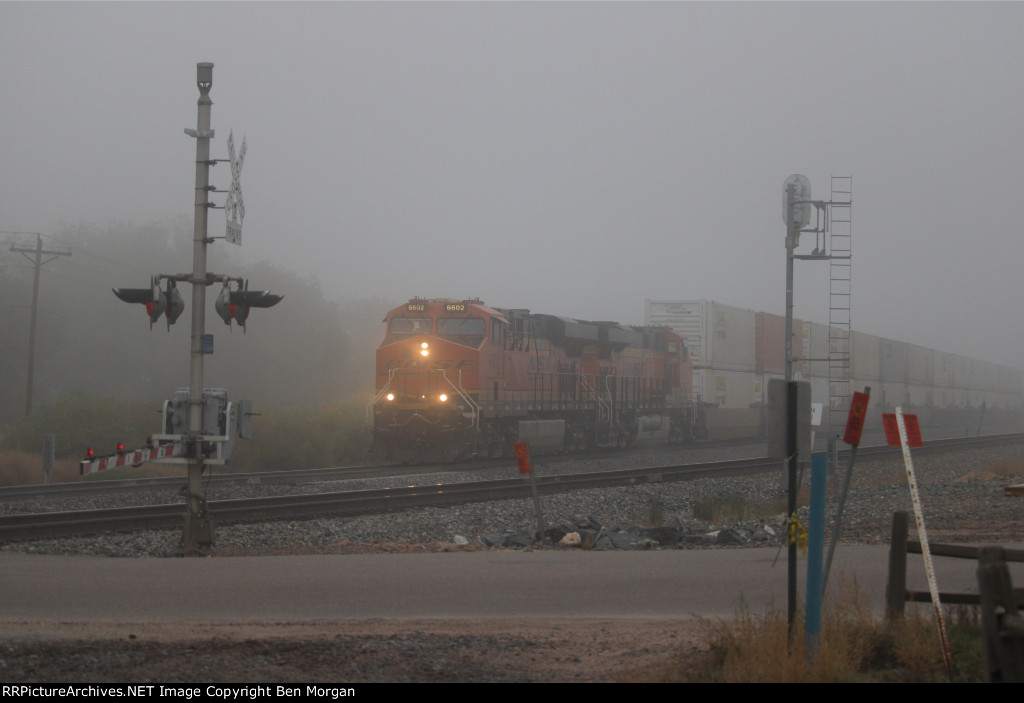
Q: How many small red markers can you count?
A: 3